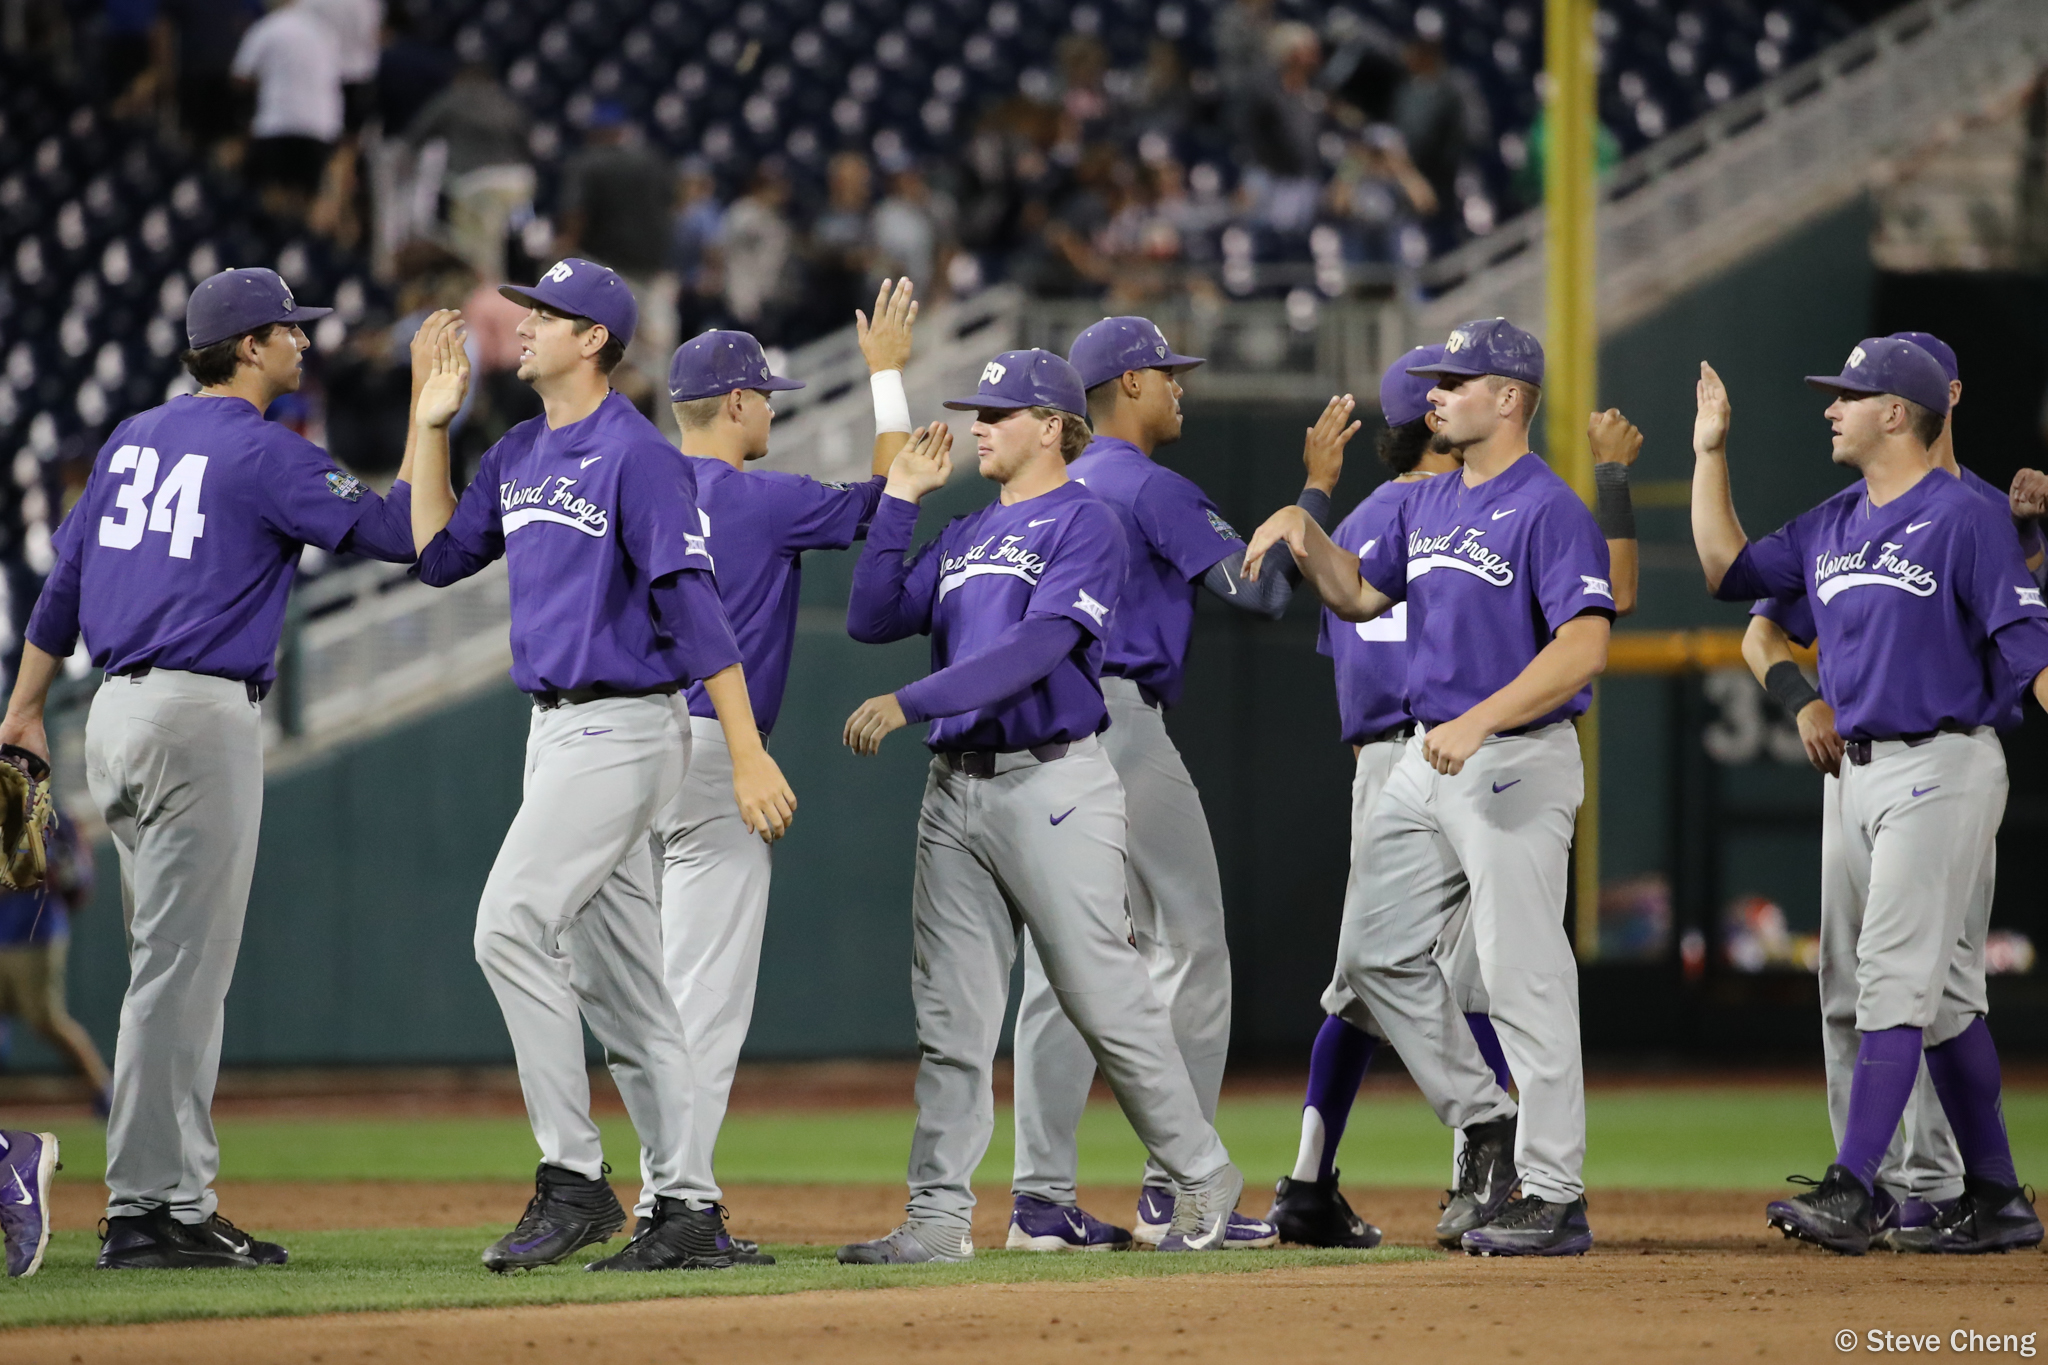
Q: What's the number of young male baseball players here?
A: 9